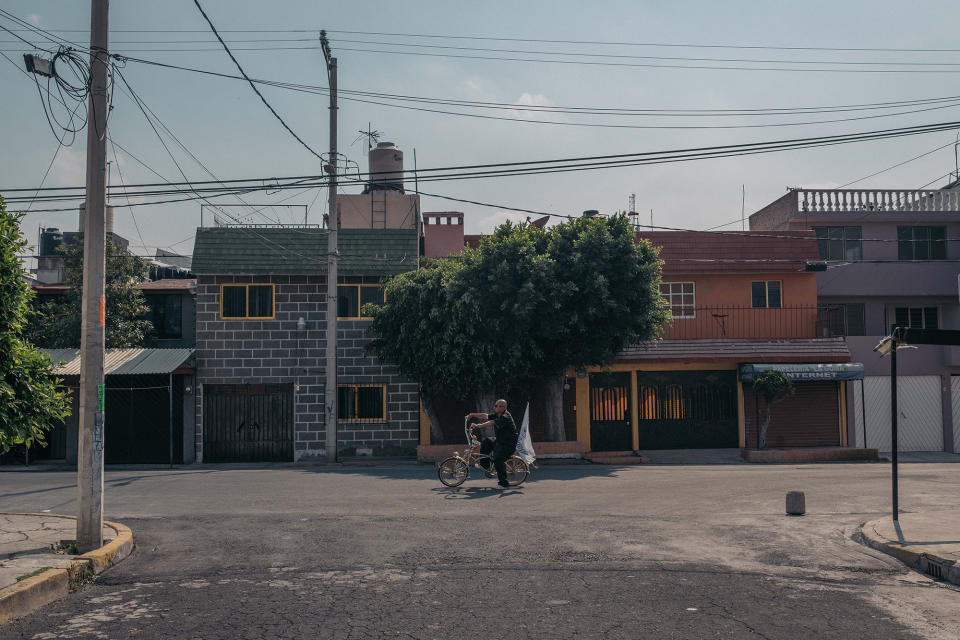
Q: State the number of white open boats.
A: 0